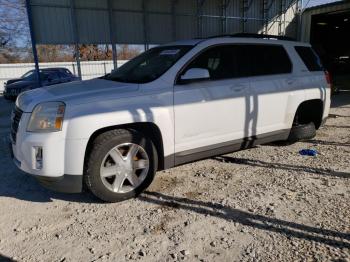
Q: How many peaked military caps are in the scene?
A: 0